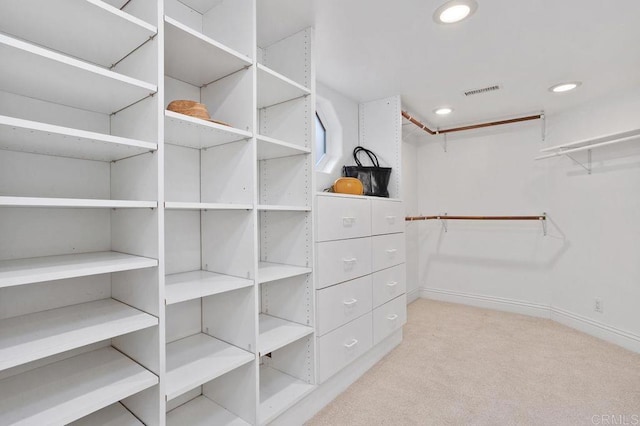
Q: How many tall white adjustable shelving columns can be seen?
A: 3